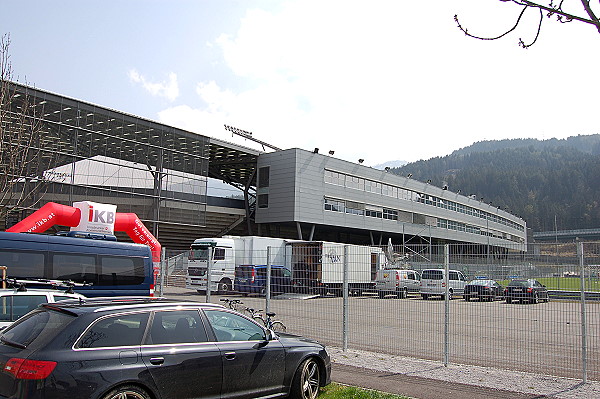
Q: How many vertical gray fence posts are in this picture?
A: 6